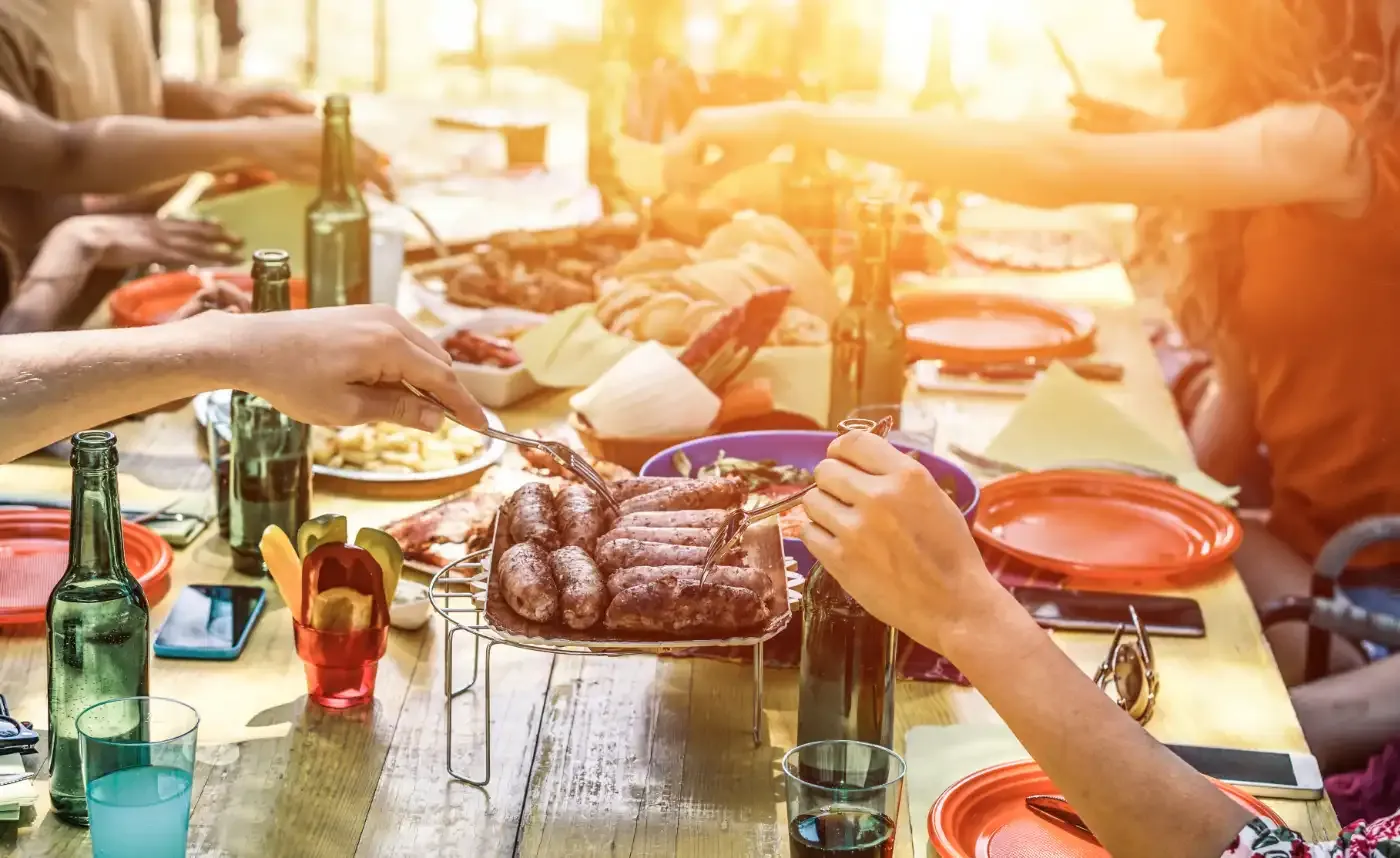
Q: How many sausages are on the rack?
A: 11